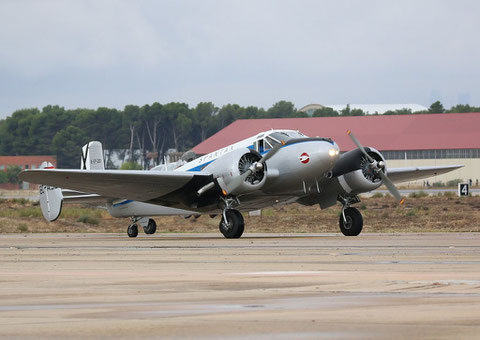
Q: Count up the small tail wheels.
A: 2